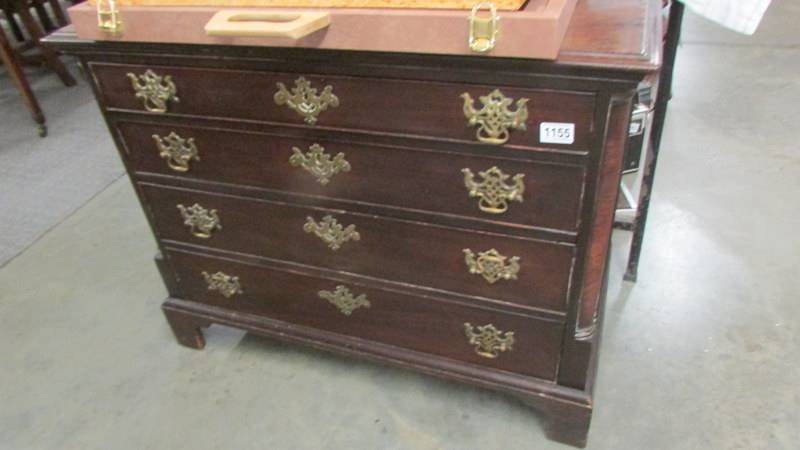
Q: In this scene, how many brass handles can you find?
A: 8